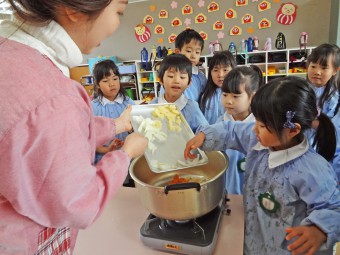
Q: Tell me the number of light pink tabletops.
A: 1